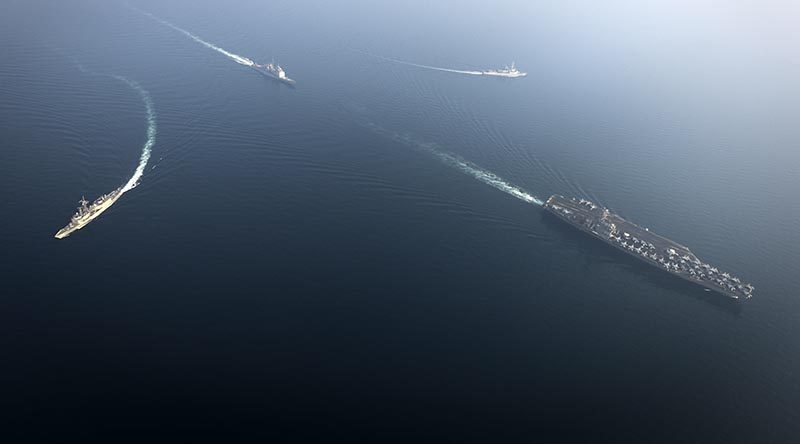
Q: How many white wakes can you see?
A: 4